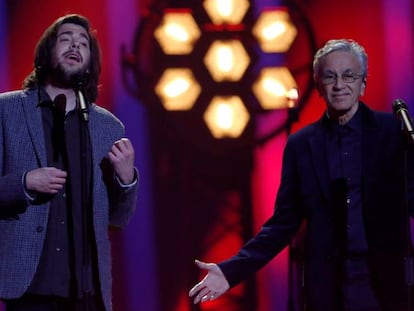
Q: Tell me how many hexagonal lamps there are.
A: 7